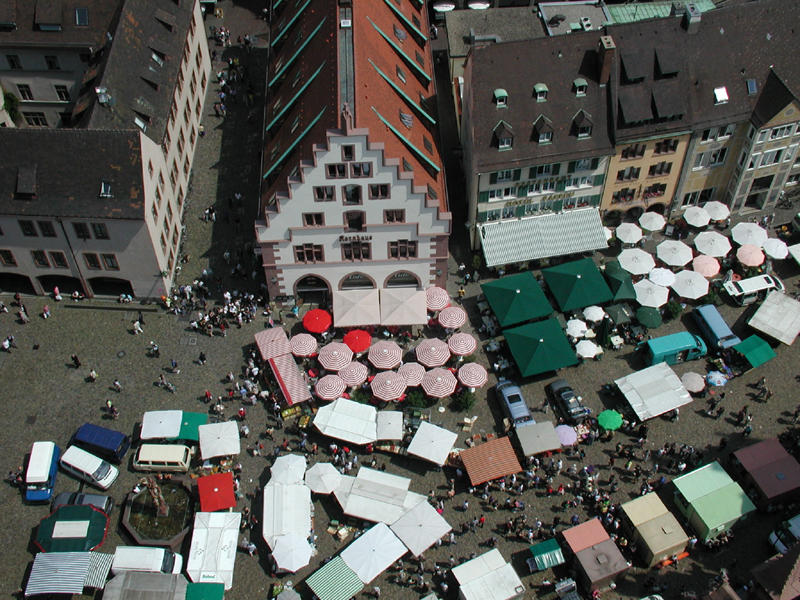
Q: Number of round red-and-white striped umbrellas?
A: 13